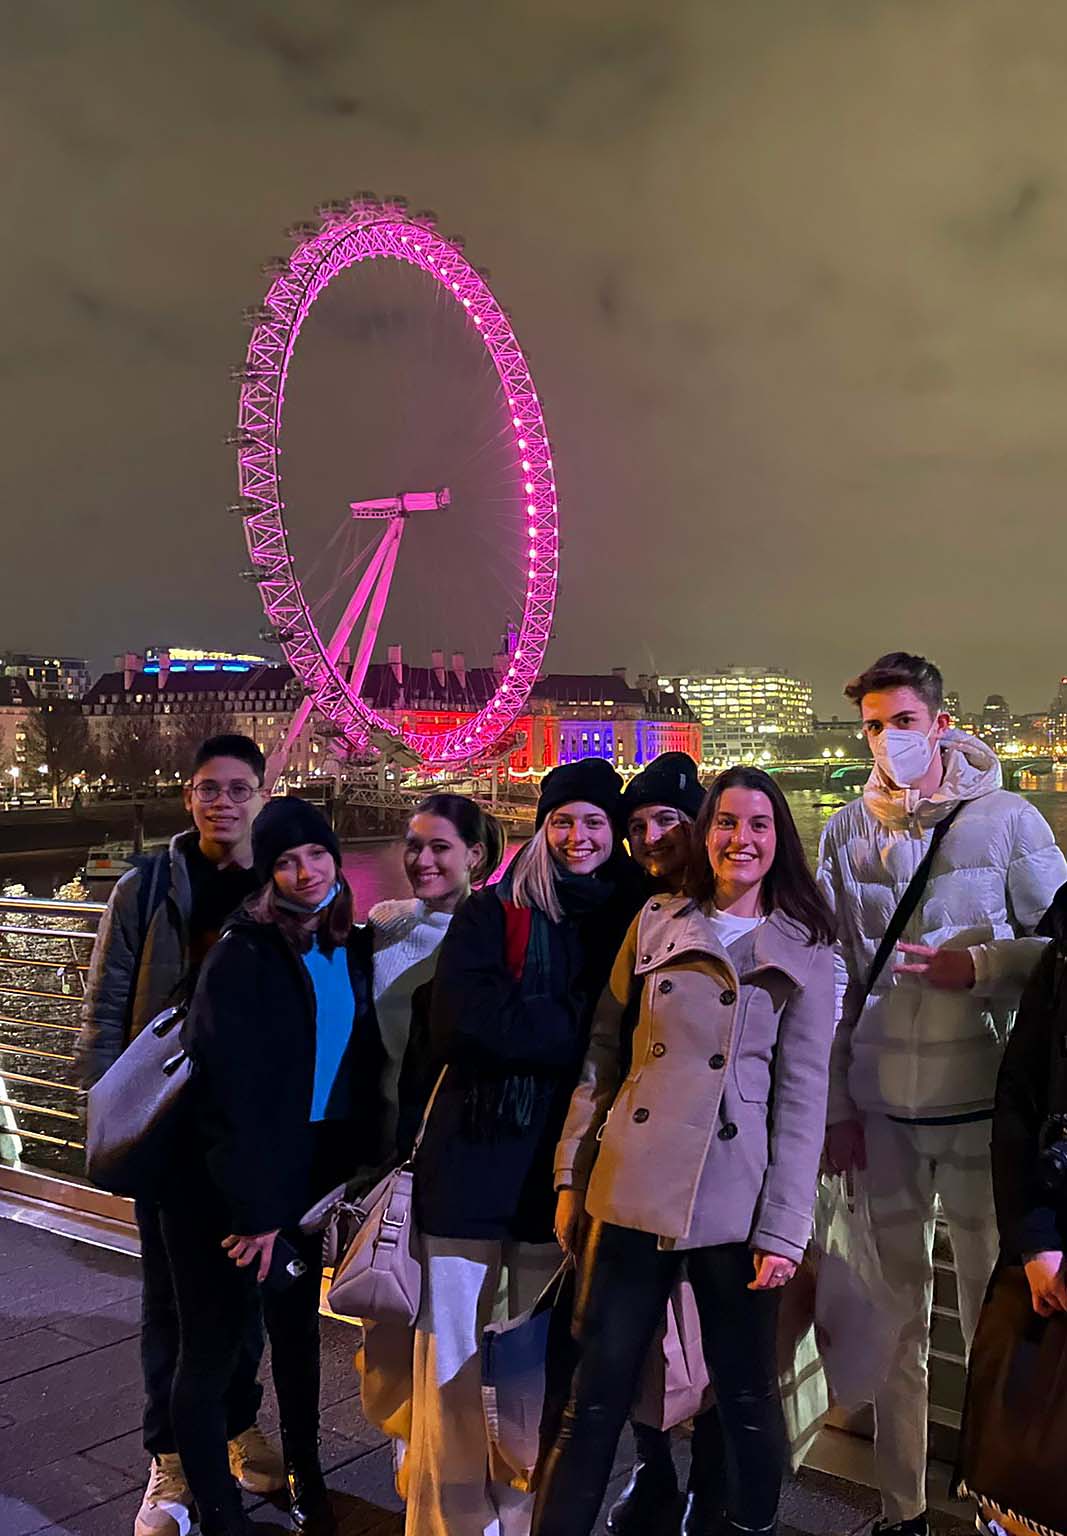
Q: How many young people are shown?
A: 7